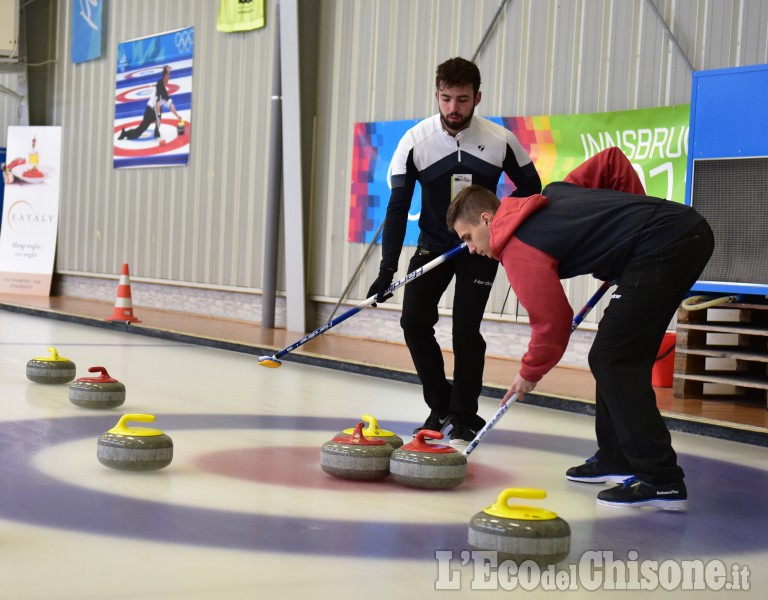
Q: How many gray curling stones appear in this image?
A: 7